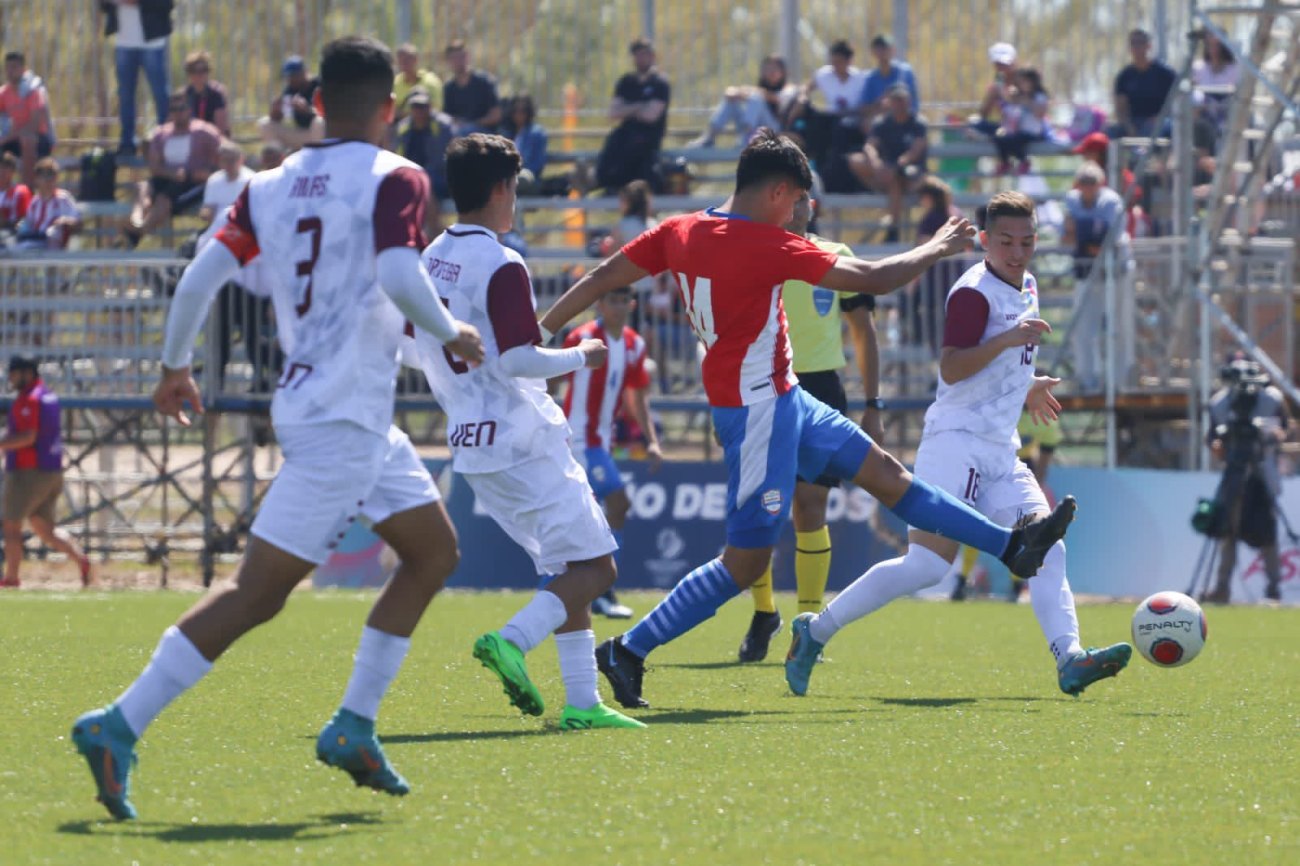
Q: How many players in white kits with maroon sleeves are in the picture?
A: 3